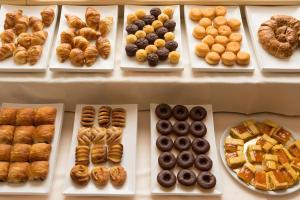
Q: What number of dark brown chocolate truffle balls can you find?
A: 12